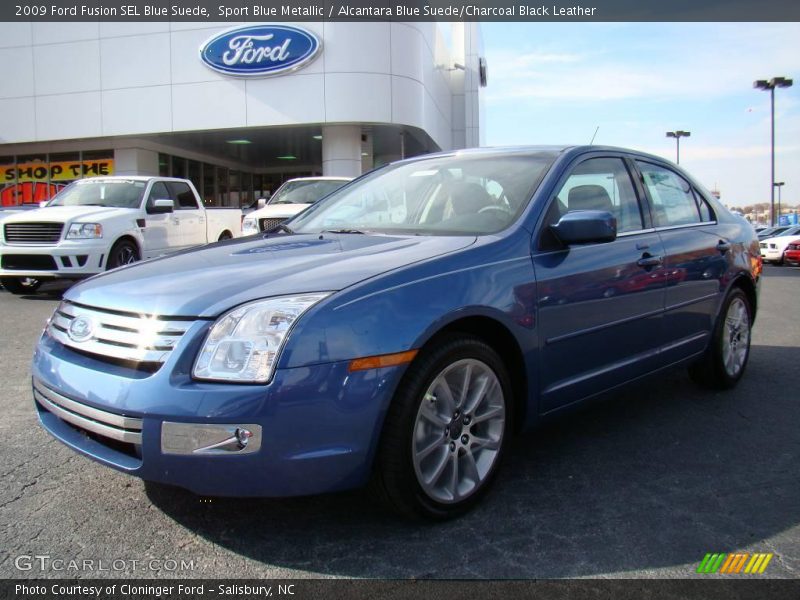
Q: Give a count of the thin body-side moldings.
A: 2